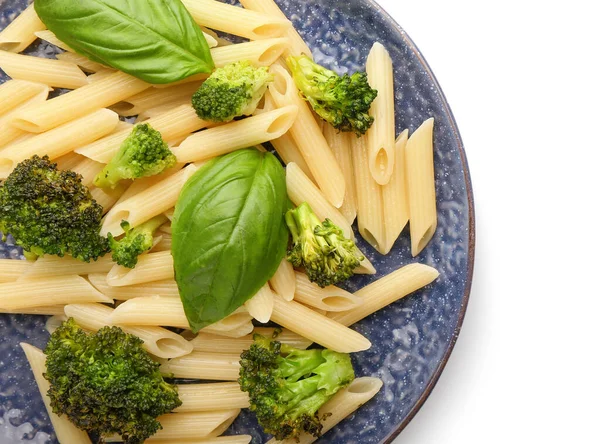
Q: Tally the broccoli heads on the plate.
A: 8